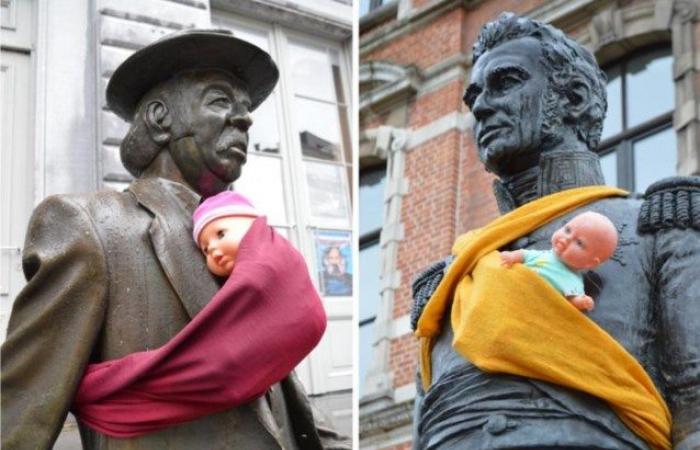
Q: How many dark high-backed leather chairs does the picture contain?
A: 0